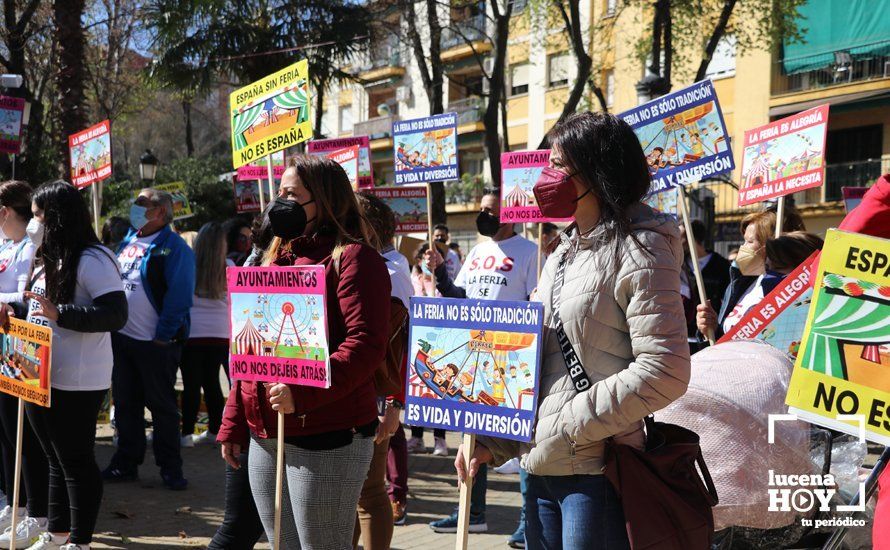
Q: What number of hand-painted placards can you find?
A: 0